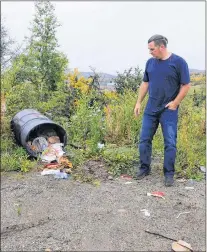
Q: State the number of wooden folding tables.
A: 0